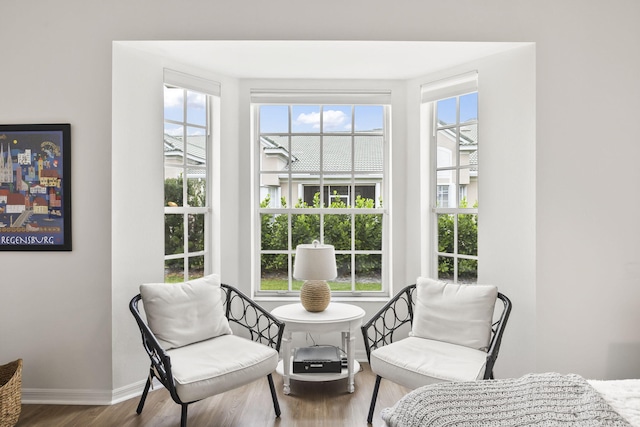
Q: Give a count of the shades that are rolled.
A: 3